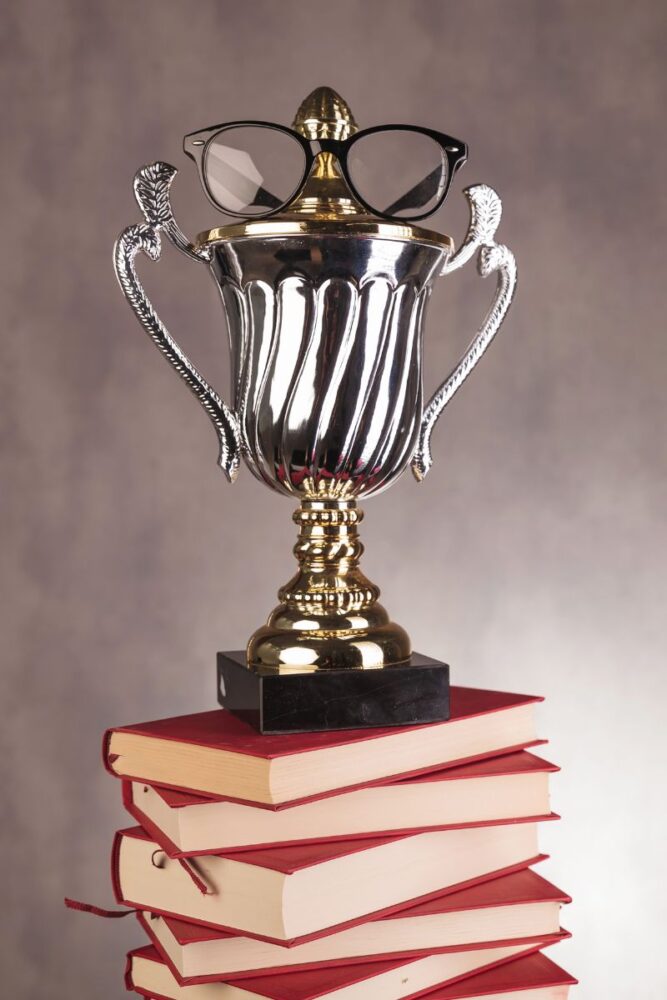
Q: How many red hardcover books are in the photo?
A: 6